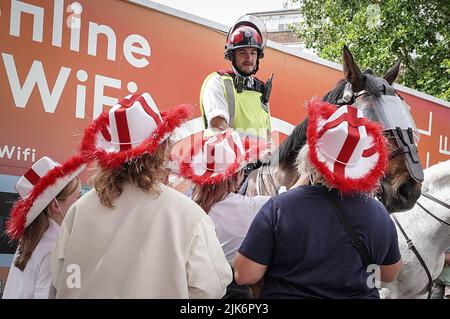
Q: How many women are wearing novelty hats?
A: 4